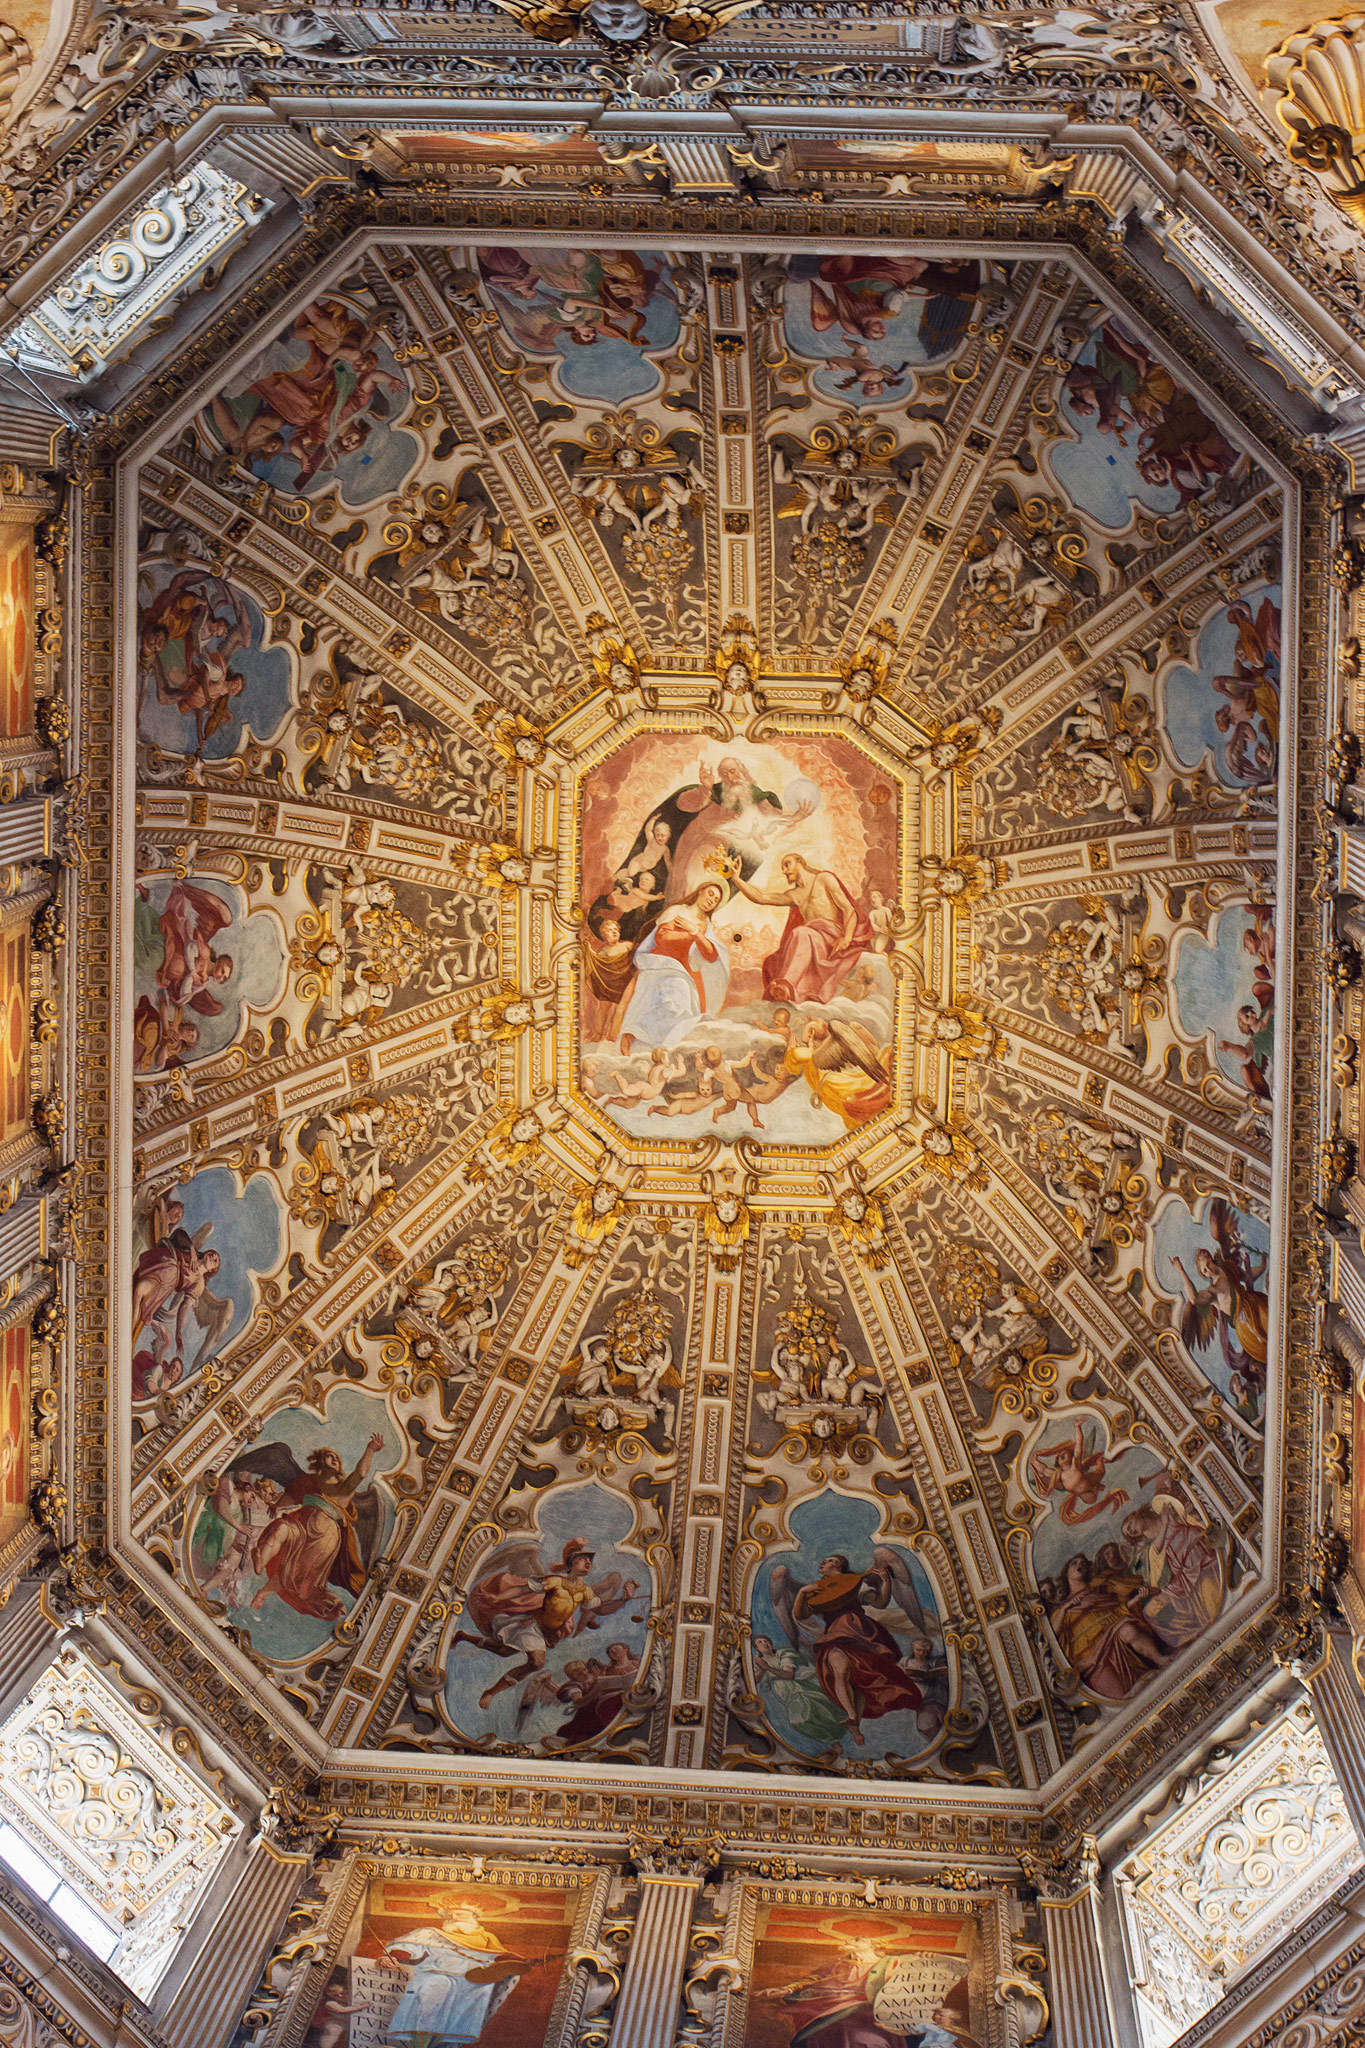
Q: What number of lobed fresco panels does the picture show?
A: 14